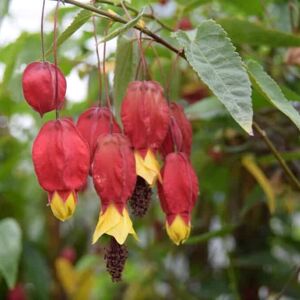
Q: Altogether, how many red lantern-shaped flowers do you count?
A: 7